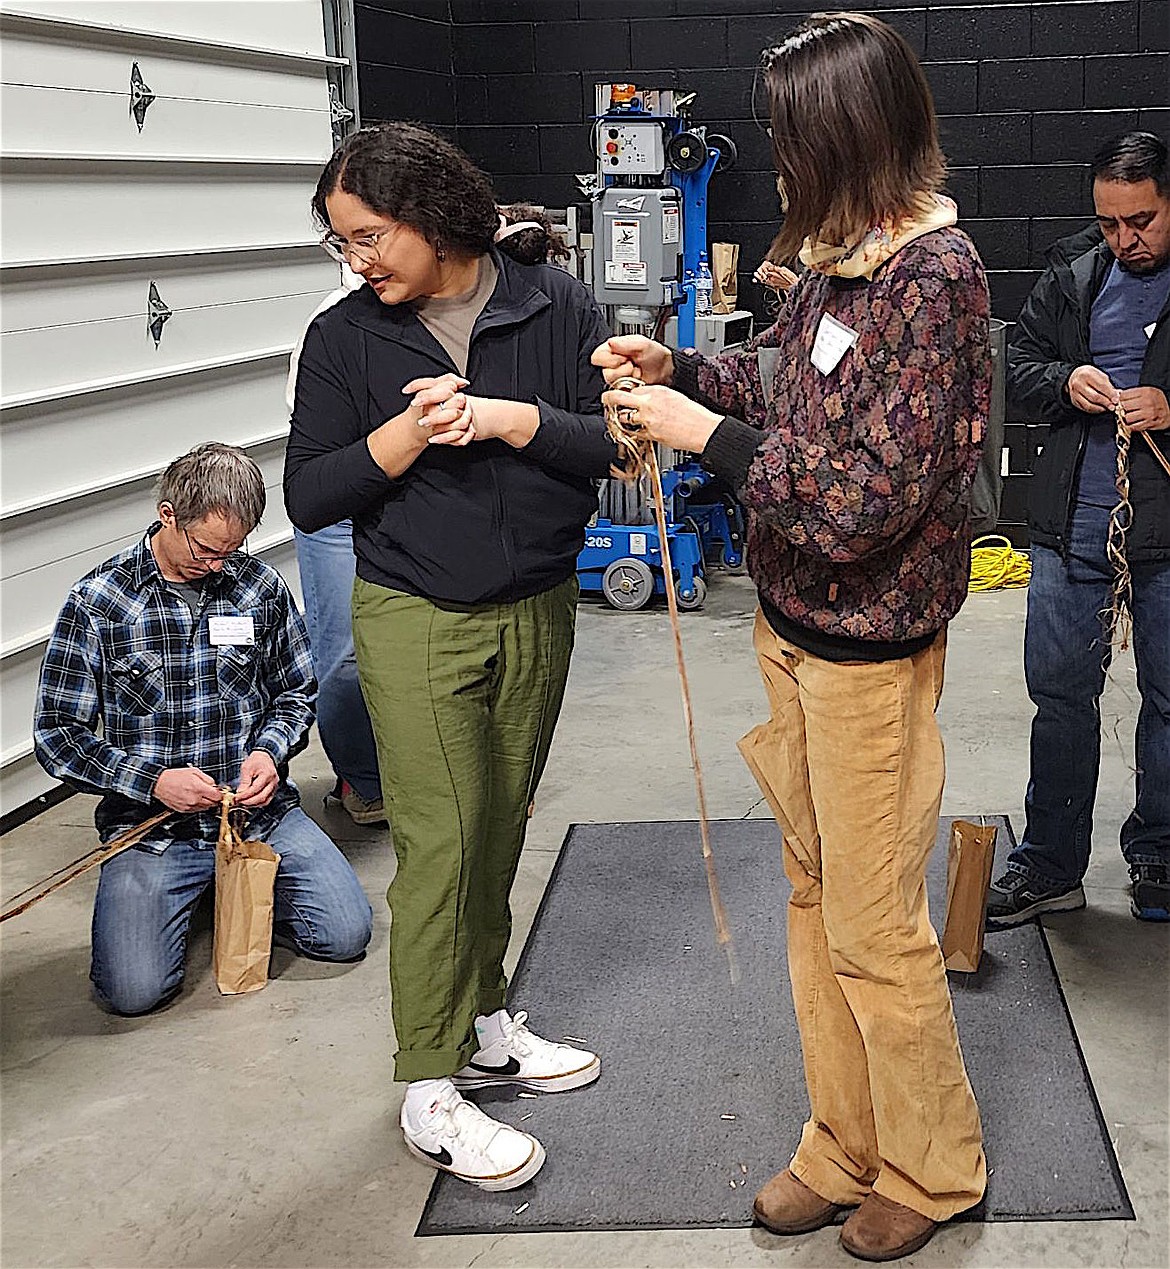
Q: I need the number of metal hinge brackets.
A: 3